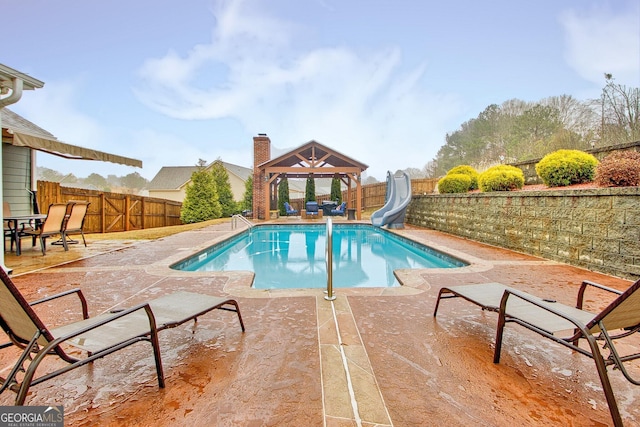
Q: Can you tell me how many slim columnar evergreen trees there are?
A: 3